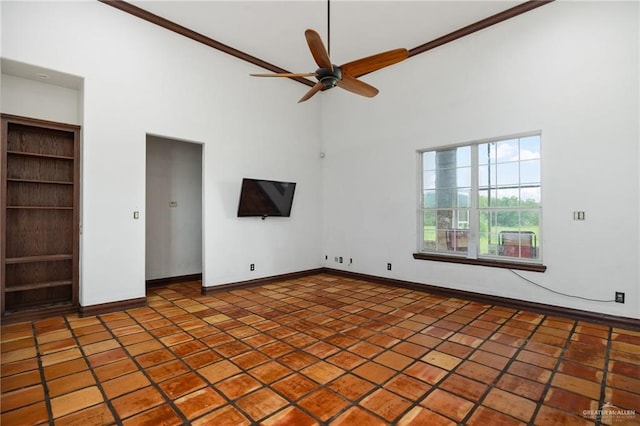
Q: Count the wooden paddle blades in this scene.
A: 5